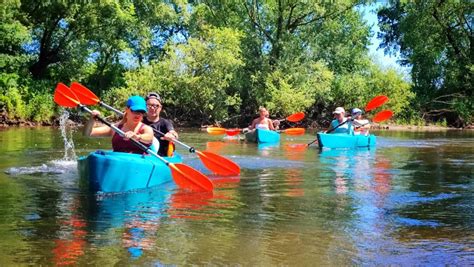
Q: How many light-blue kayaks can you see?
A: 3